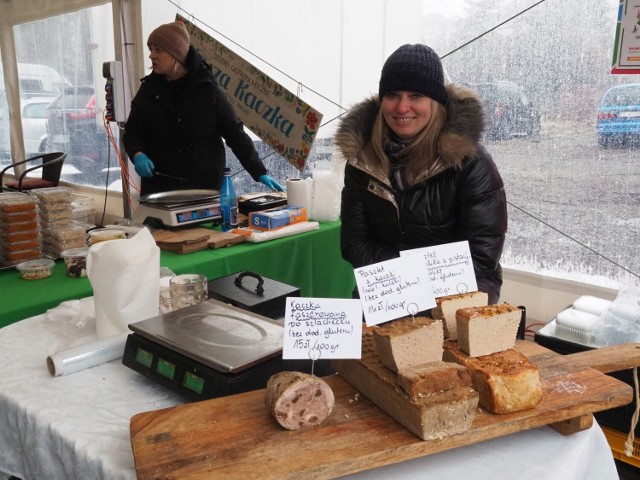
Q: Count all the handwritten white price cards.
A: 3